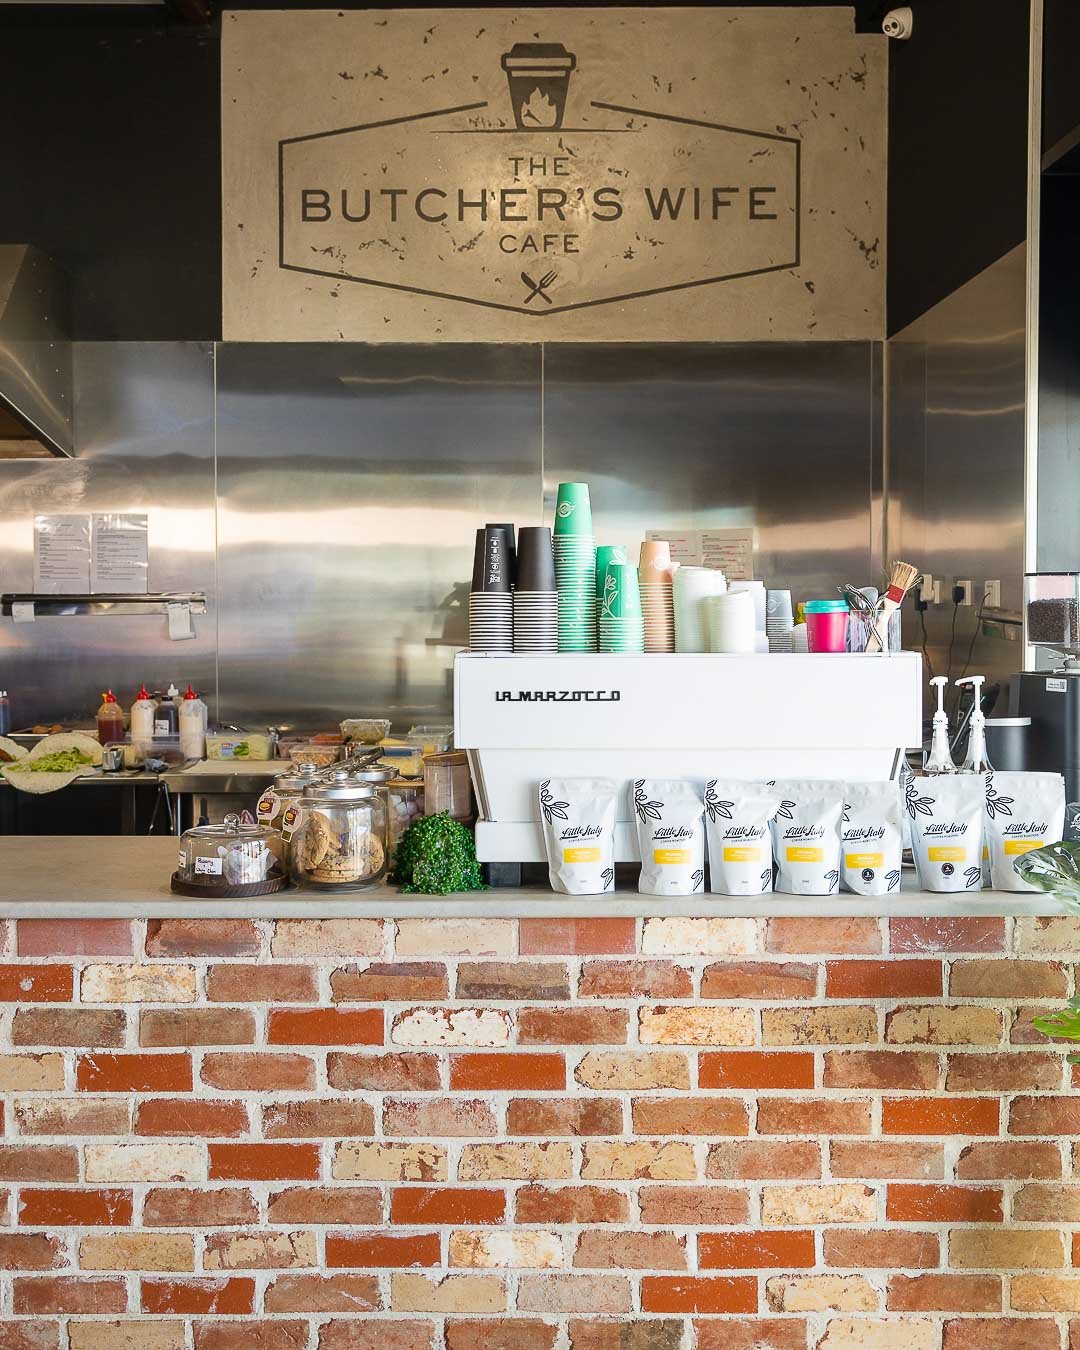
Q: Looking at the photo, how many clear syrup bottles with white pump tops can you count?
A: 2